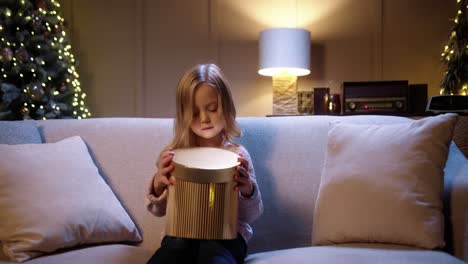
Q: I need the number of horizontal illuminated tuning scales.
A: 1